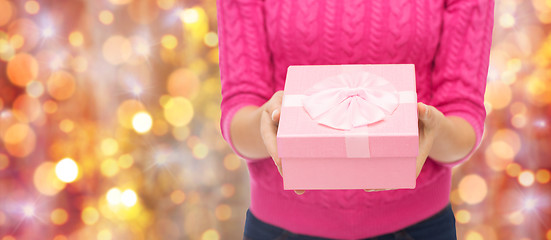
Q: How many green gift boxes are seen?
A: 0